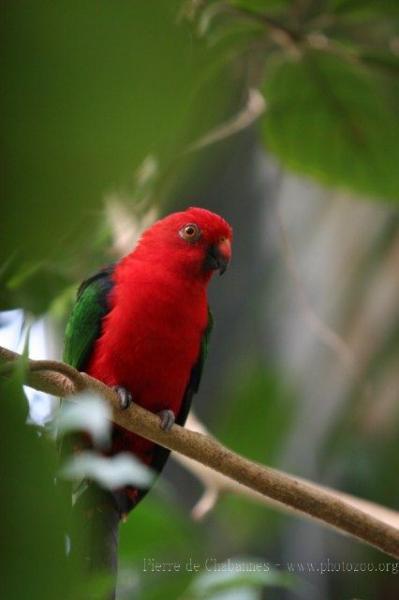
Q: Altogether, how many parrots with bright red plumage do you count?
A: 1